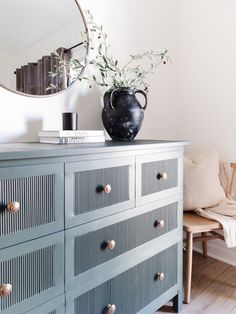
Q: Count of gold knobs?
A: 8